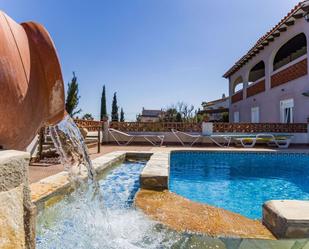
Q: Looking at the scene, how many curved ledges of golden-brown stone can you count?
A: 1